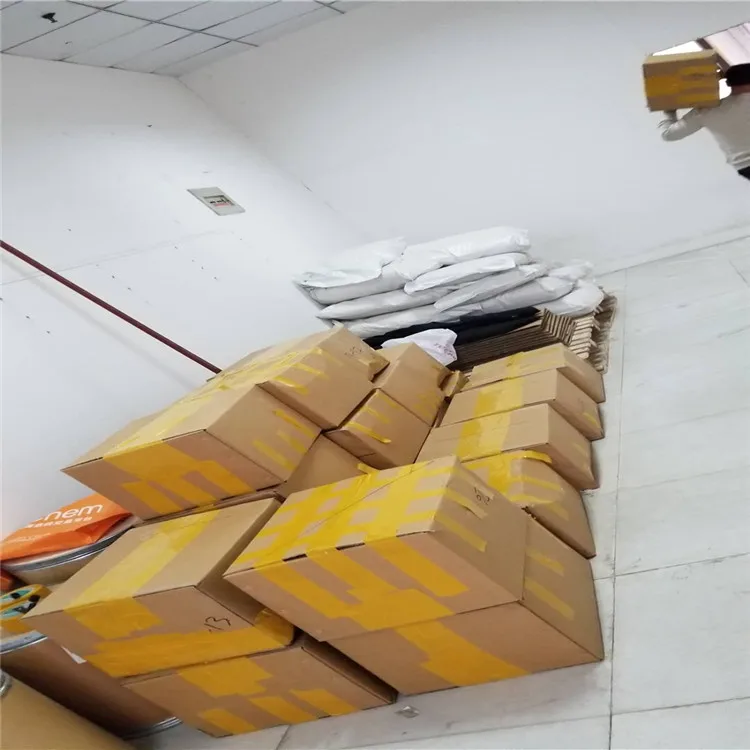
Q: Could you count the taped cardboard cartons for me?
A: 14